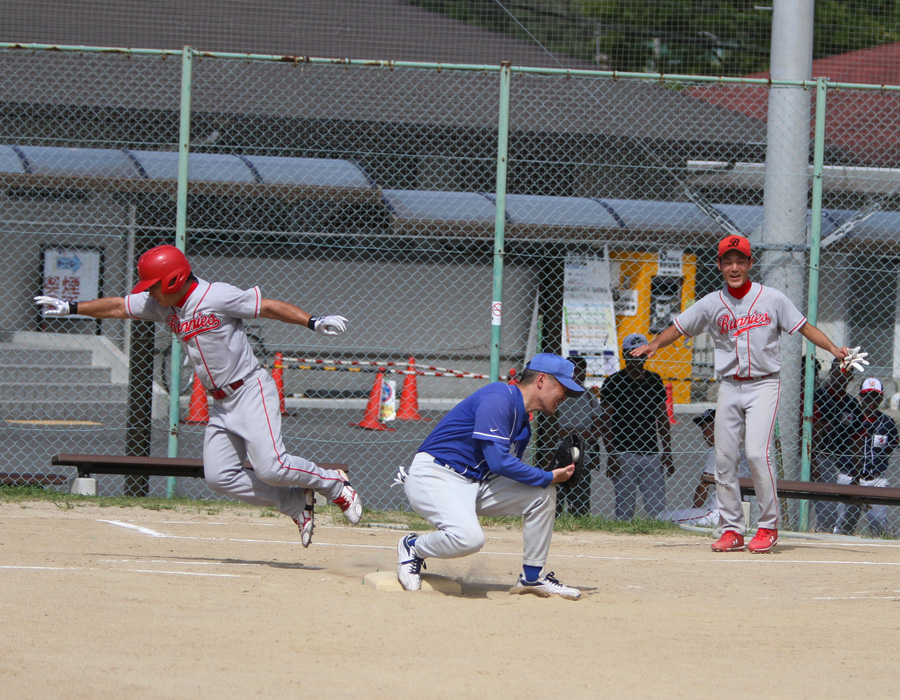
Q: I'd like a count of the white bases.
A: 1